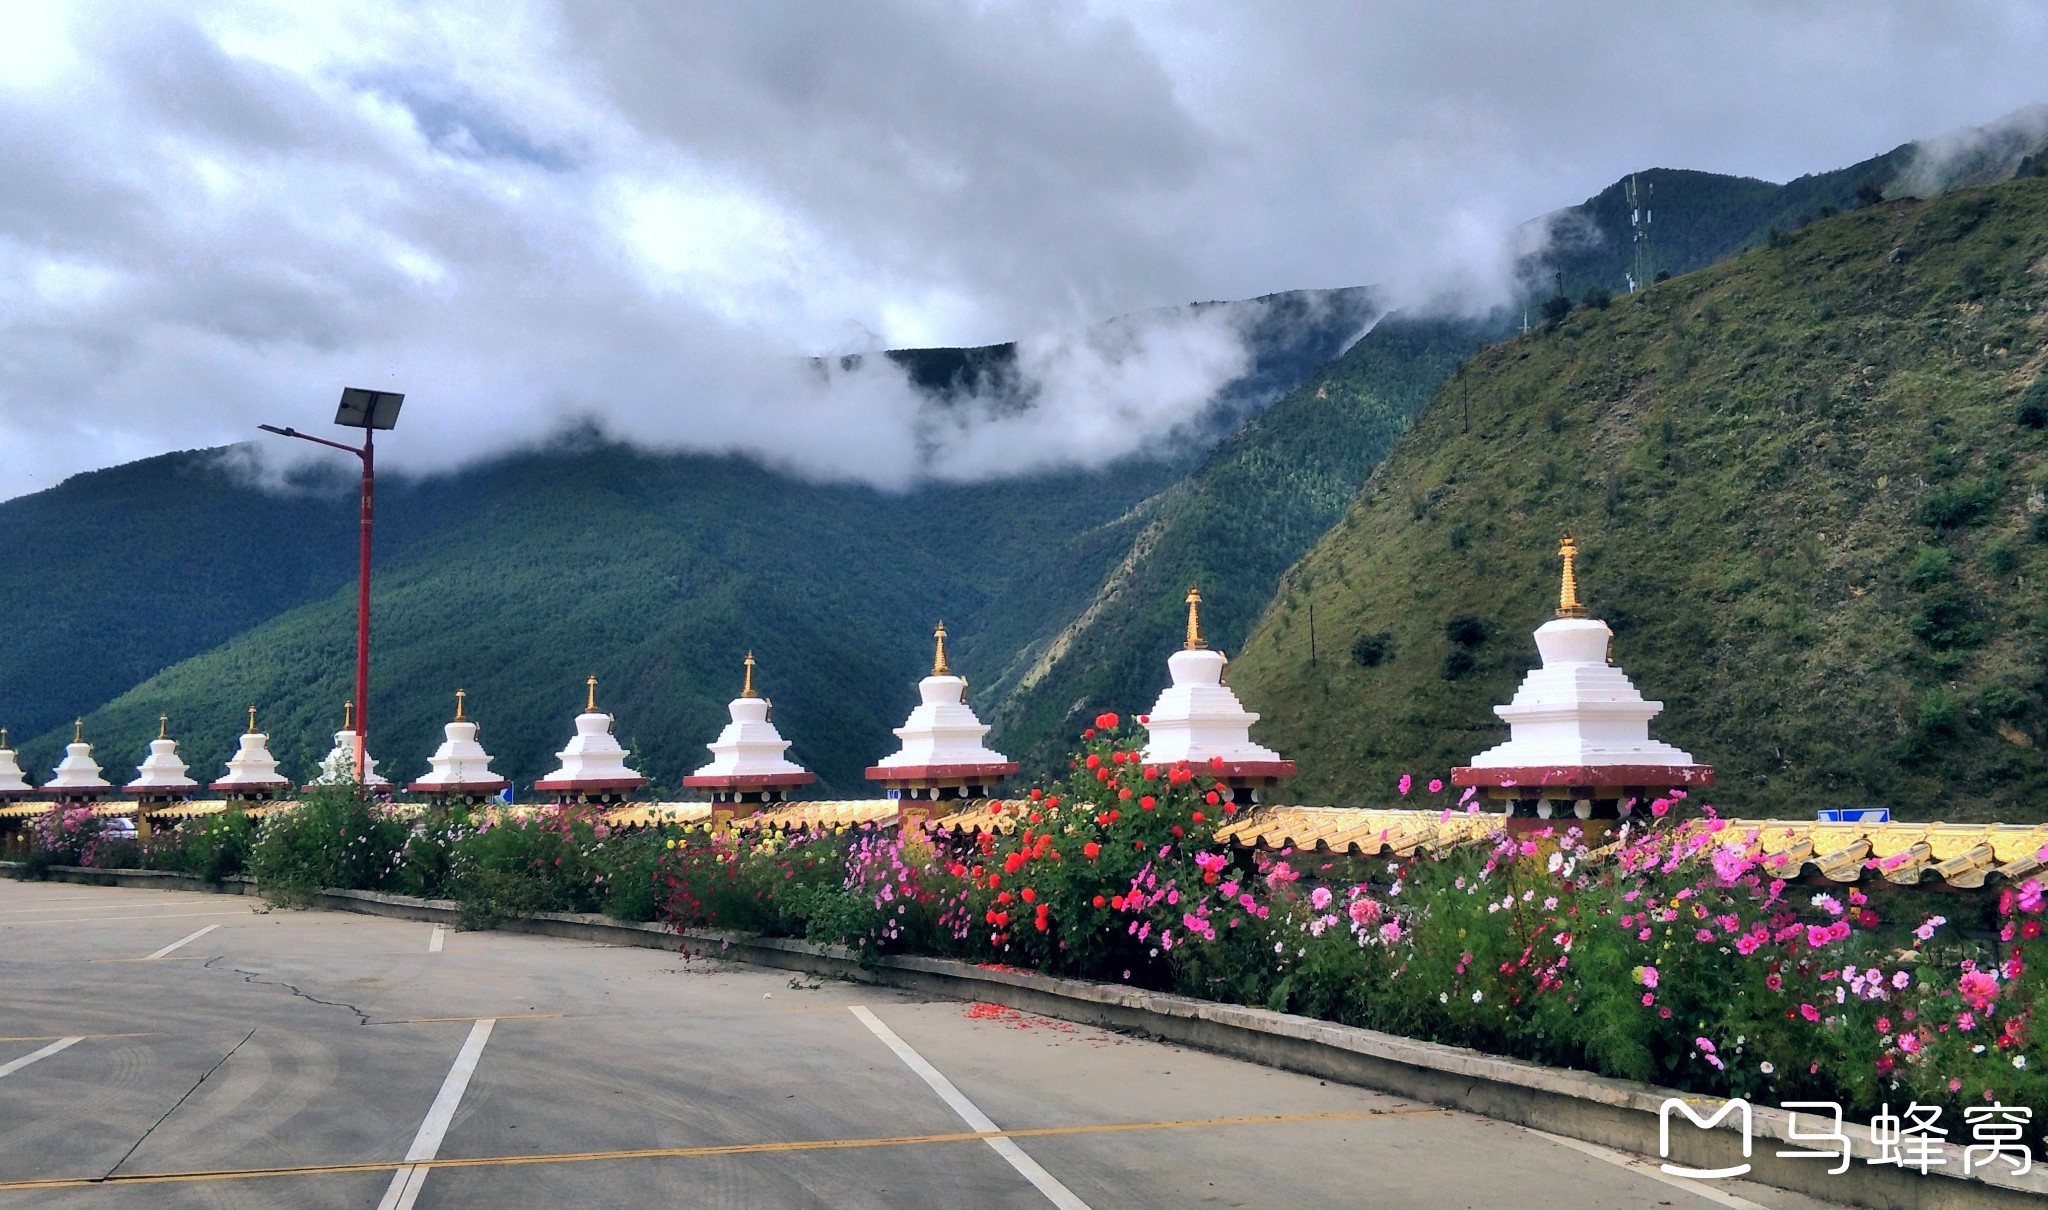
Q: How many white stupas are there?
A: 11